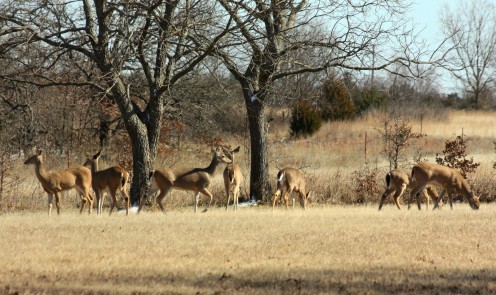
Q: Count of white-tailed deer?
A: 7